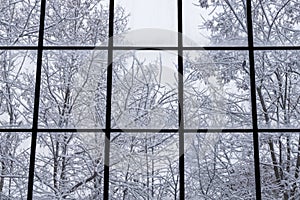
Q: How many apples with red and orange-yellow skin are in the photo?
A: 0